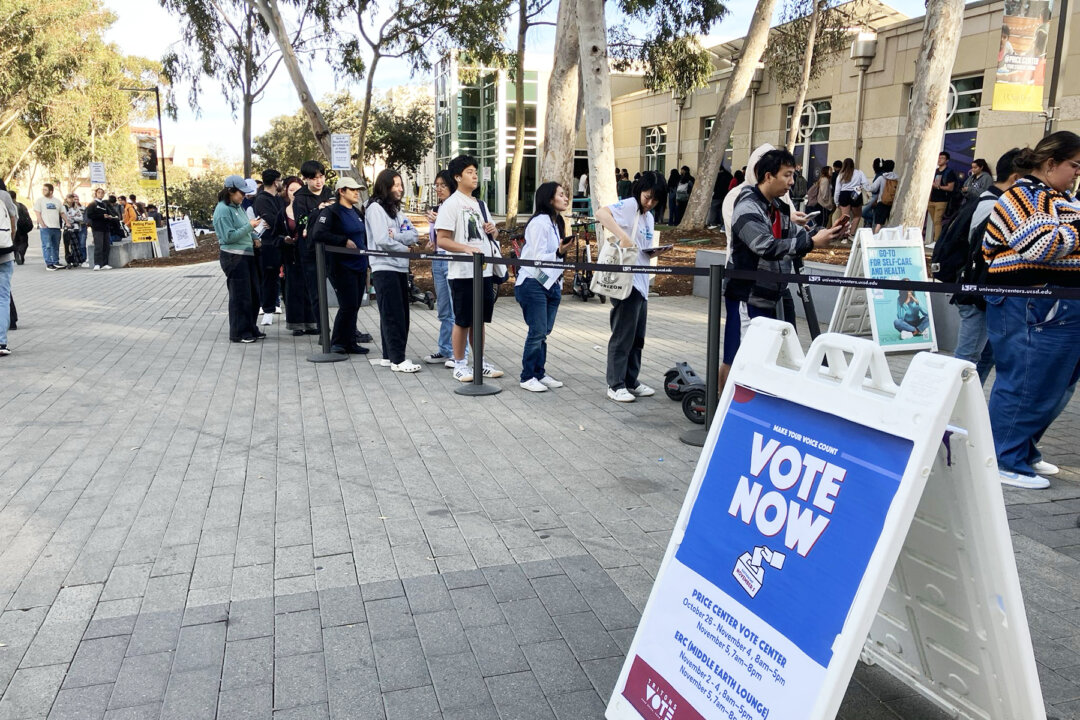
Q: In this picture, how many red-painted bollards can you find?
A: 0